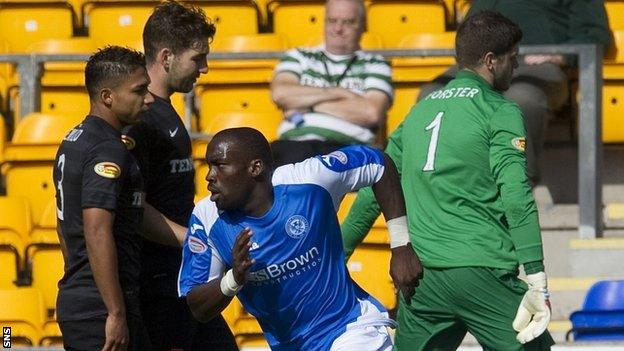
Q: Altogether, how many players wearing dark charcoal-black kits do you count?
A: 2